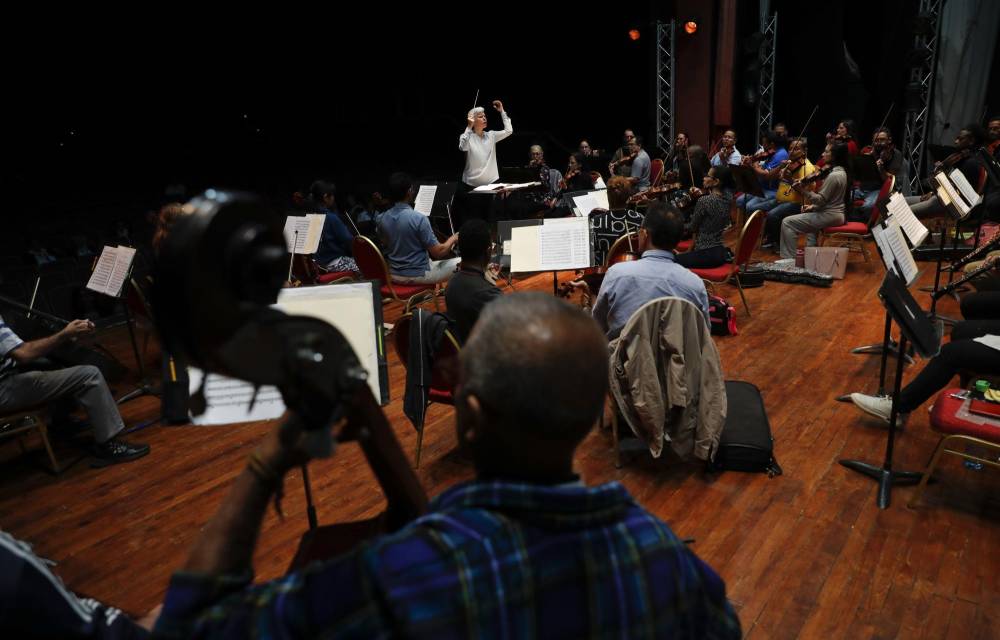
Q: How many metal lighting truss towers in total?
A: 3